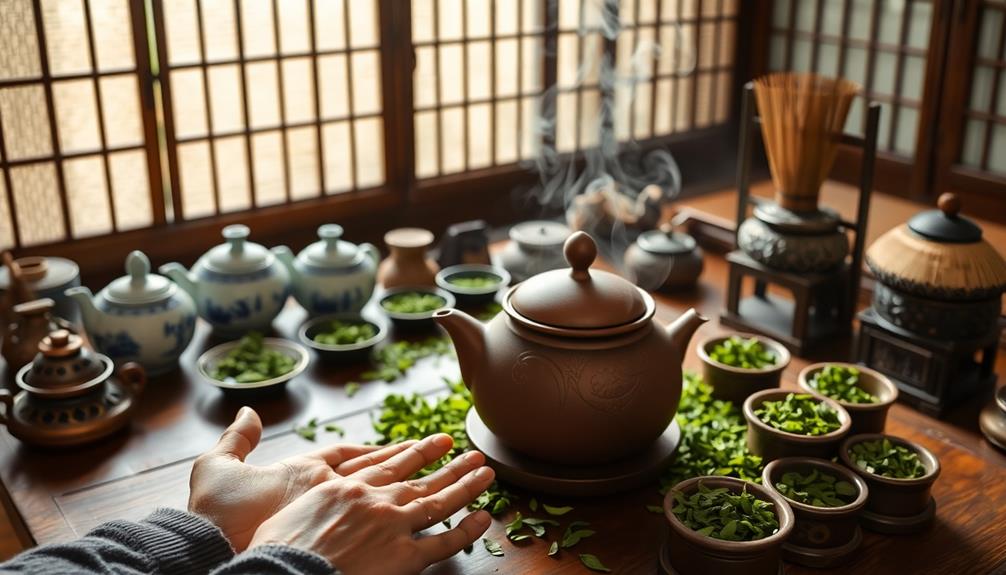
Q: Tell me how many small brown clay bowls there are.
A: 6